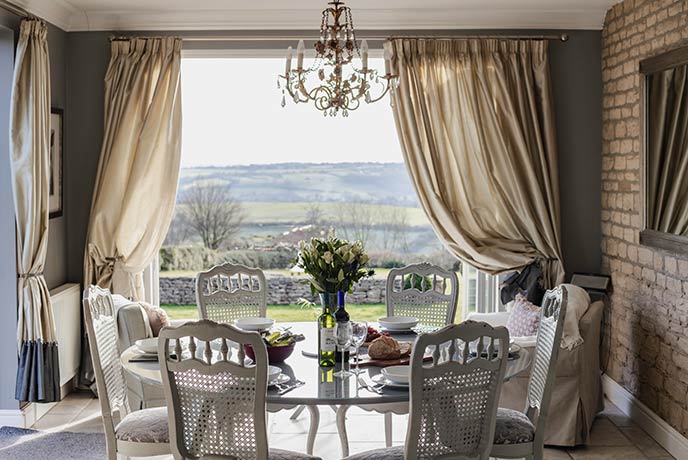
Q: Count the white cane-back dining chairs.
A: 6